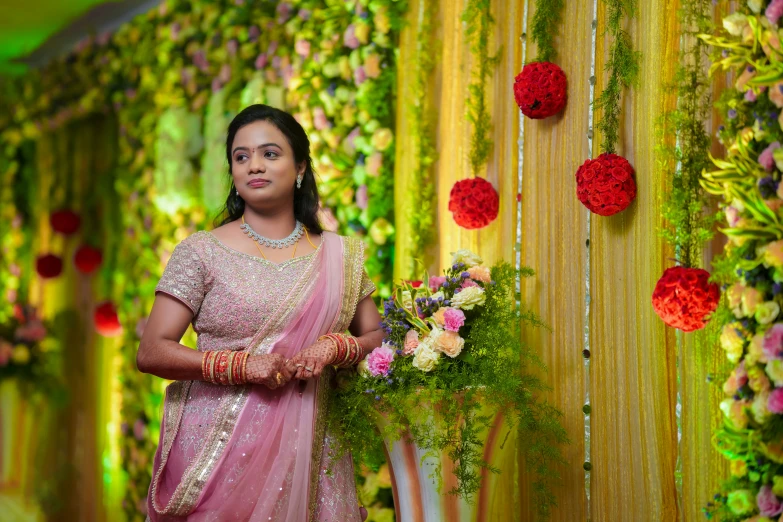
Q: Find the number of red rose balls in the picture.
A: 8